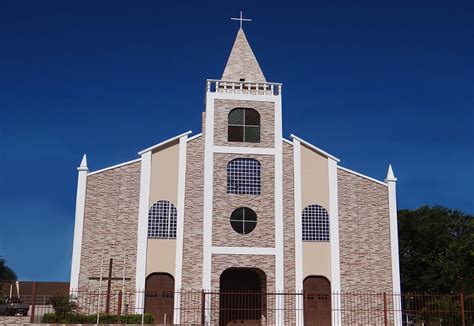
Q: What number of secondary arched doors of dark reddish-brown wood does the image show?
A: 2